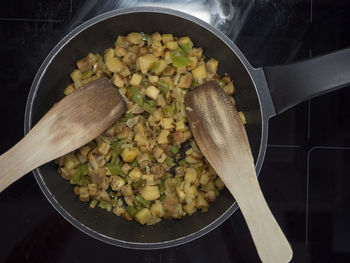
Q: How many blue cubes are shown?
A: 0